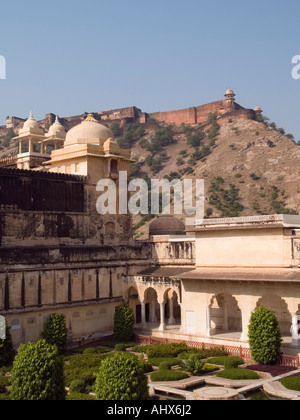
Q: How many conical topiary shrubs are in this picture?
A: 6